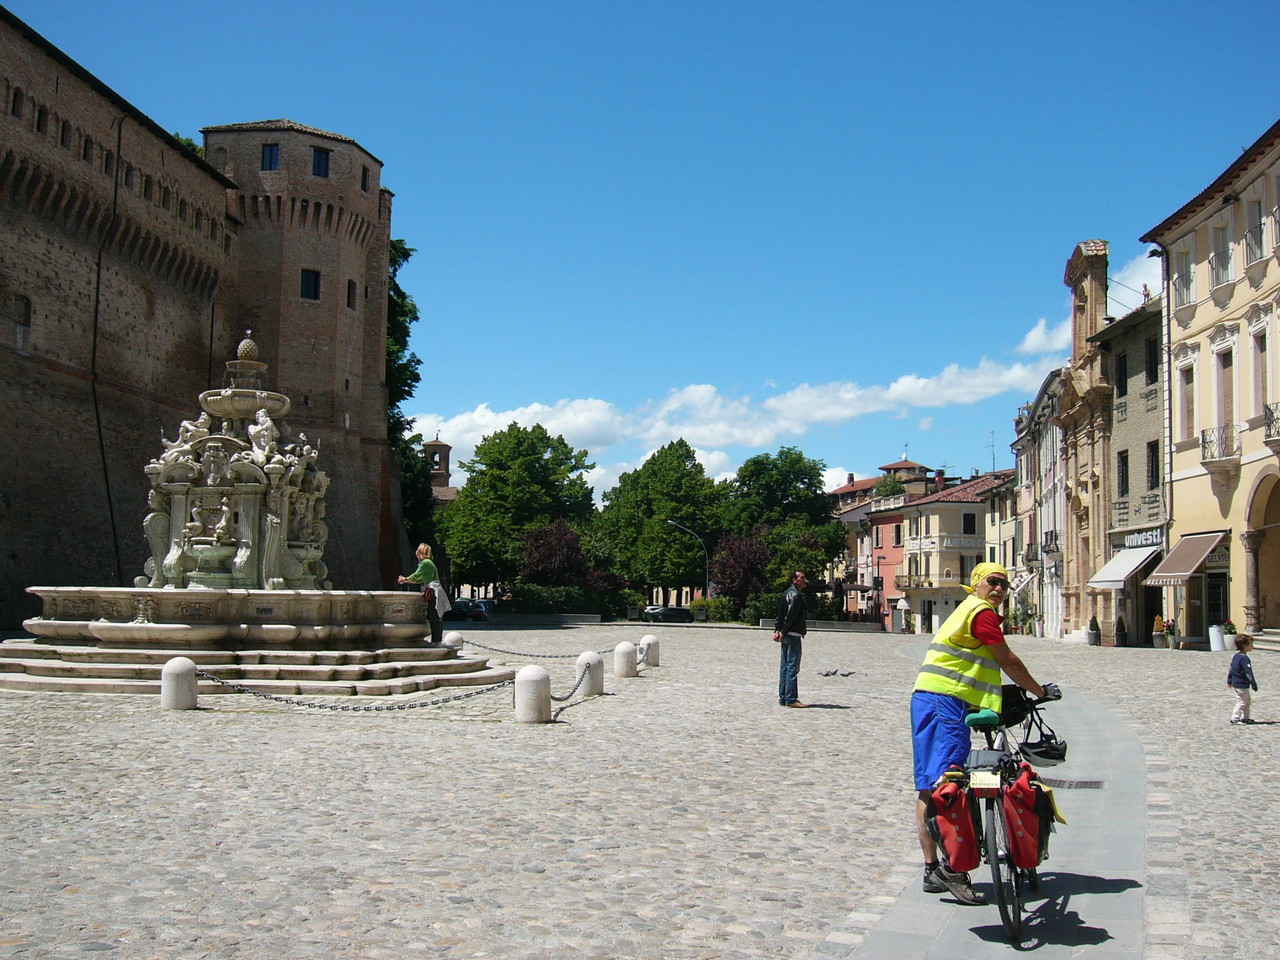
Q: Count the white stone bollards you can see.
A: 6